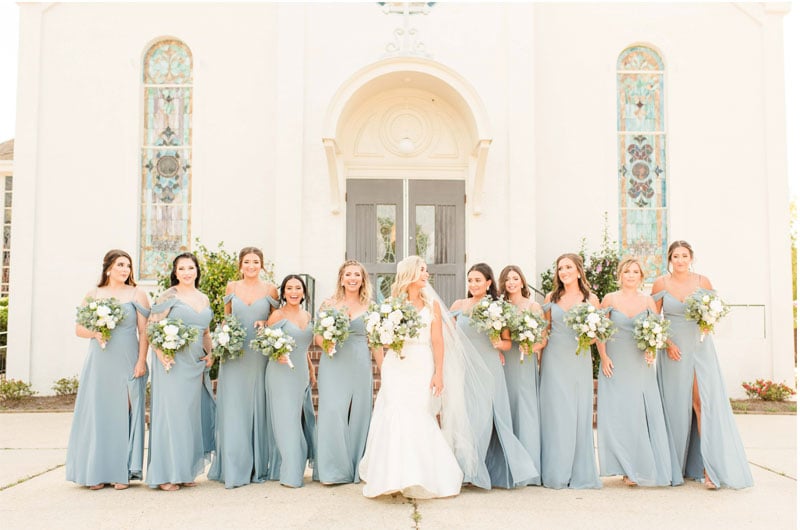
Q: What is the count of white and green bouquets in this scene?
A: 11